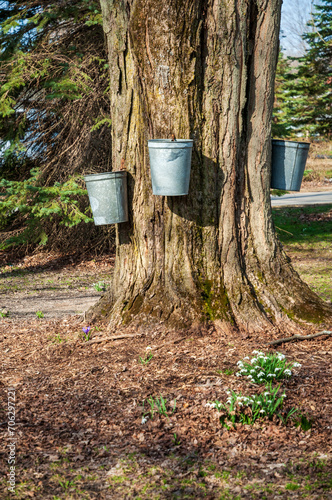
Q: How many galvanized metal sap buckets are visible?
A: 3